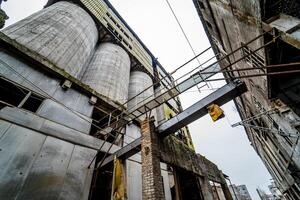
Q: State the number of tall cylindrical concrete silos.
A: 3